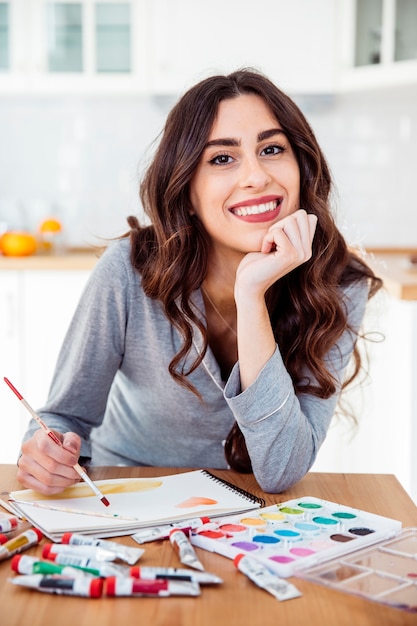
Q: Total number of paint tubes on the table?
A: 13